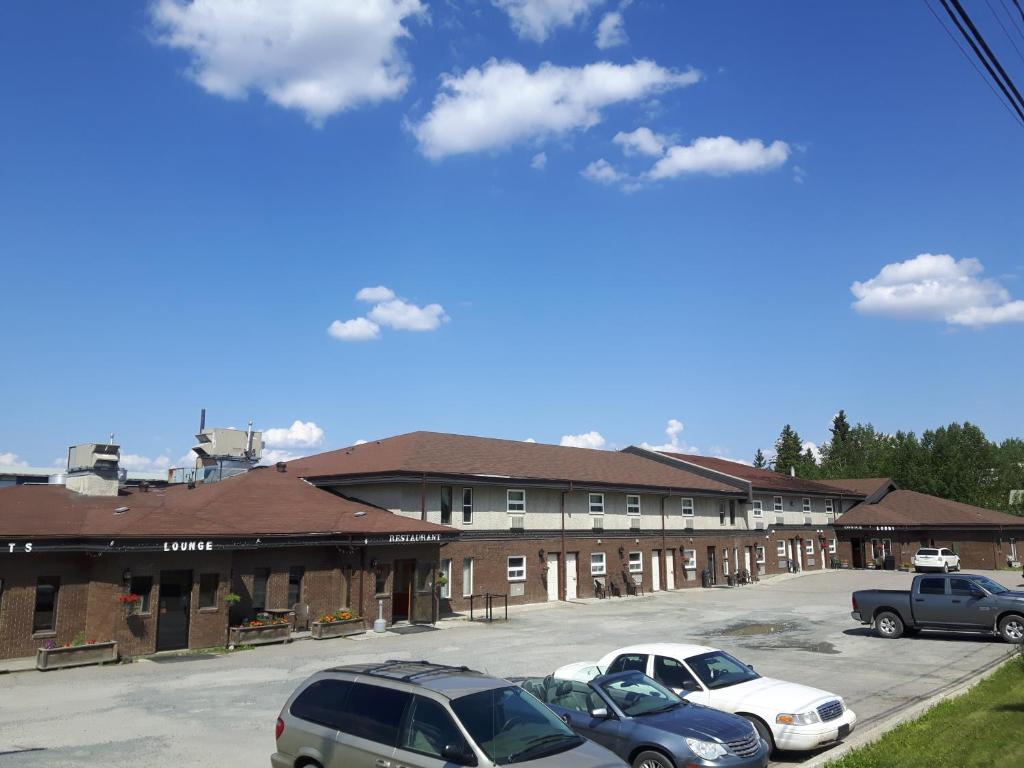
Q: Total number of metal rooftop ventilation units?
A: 2